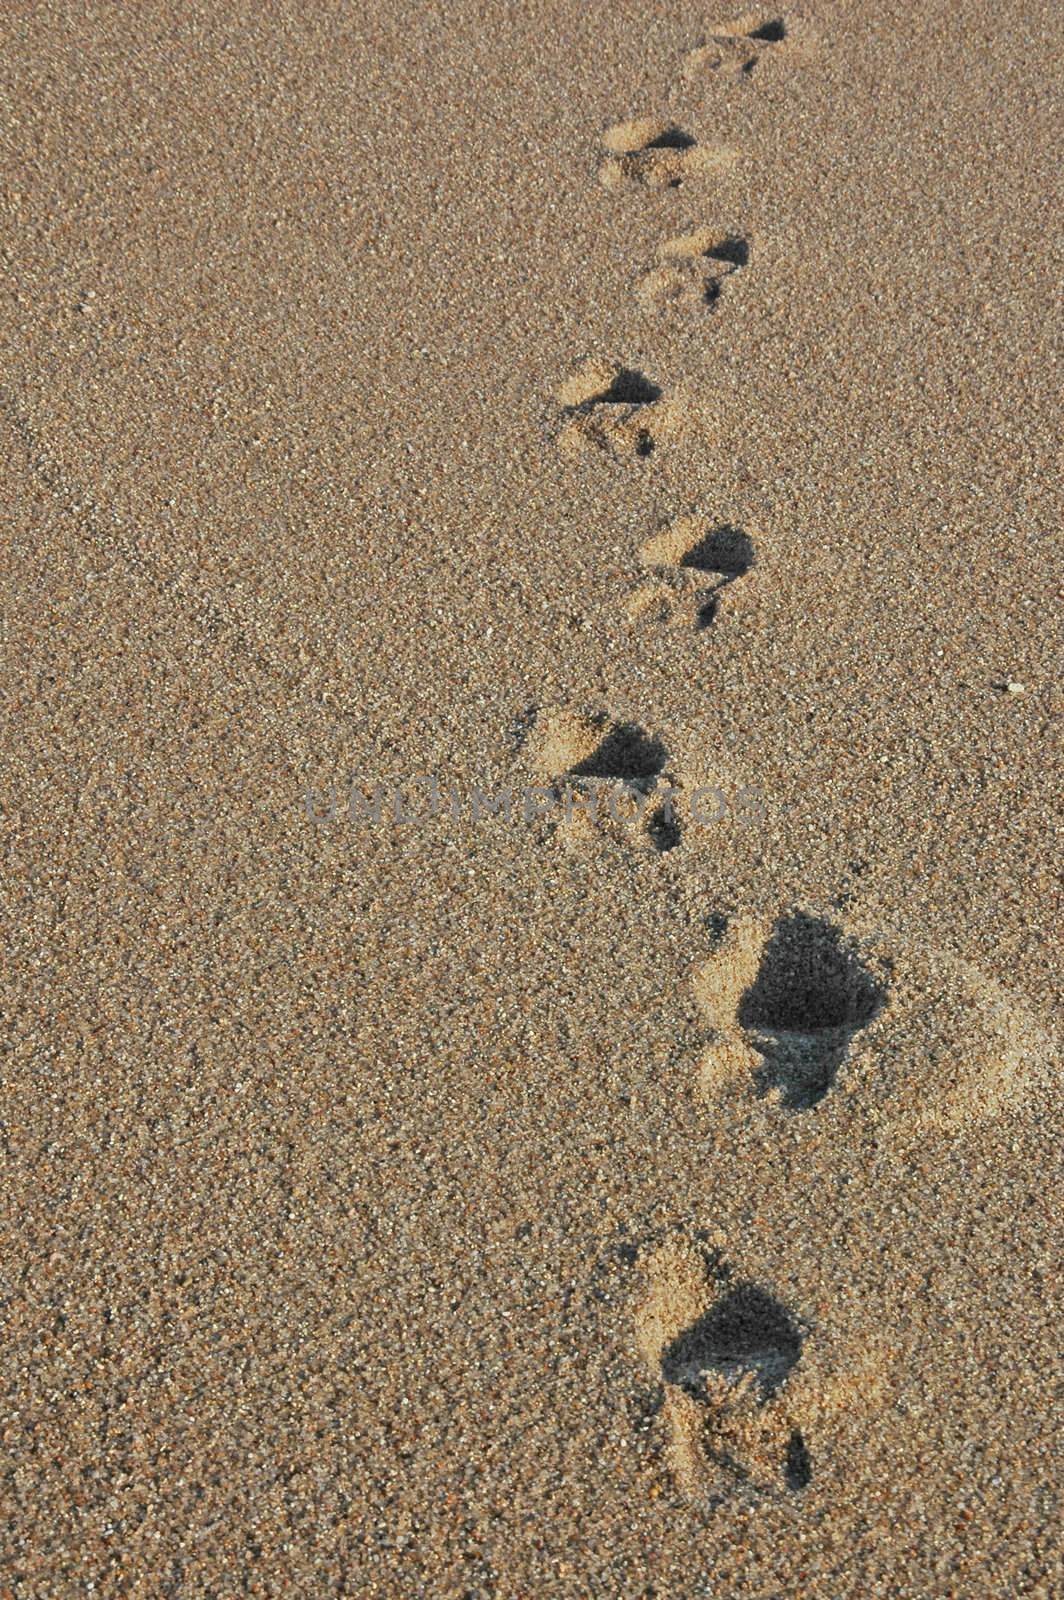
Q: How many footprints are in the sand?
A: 8